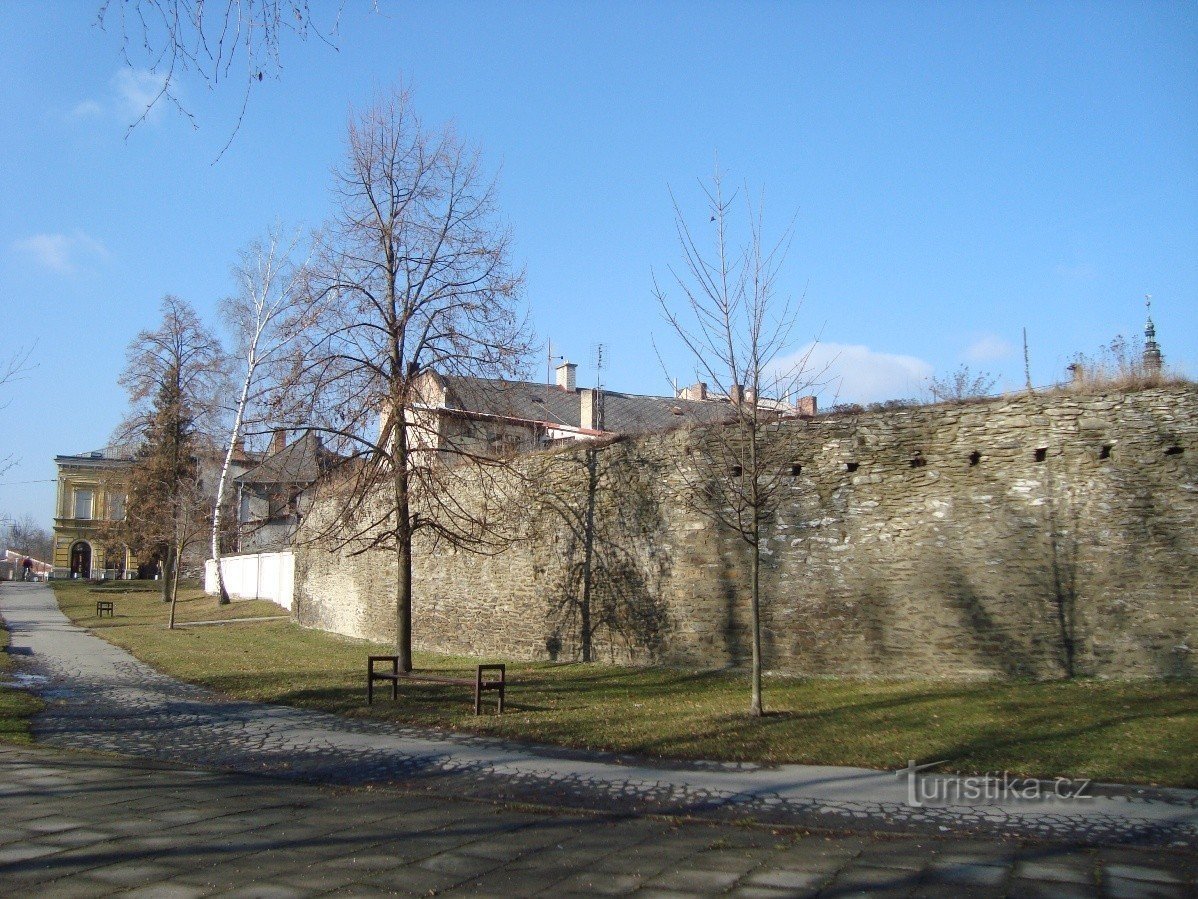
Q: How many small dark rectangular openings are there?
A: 8